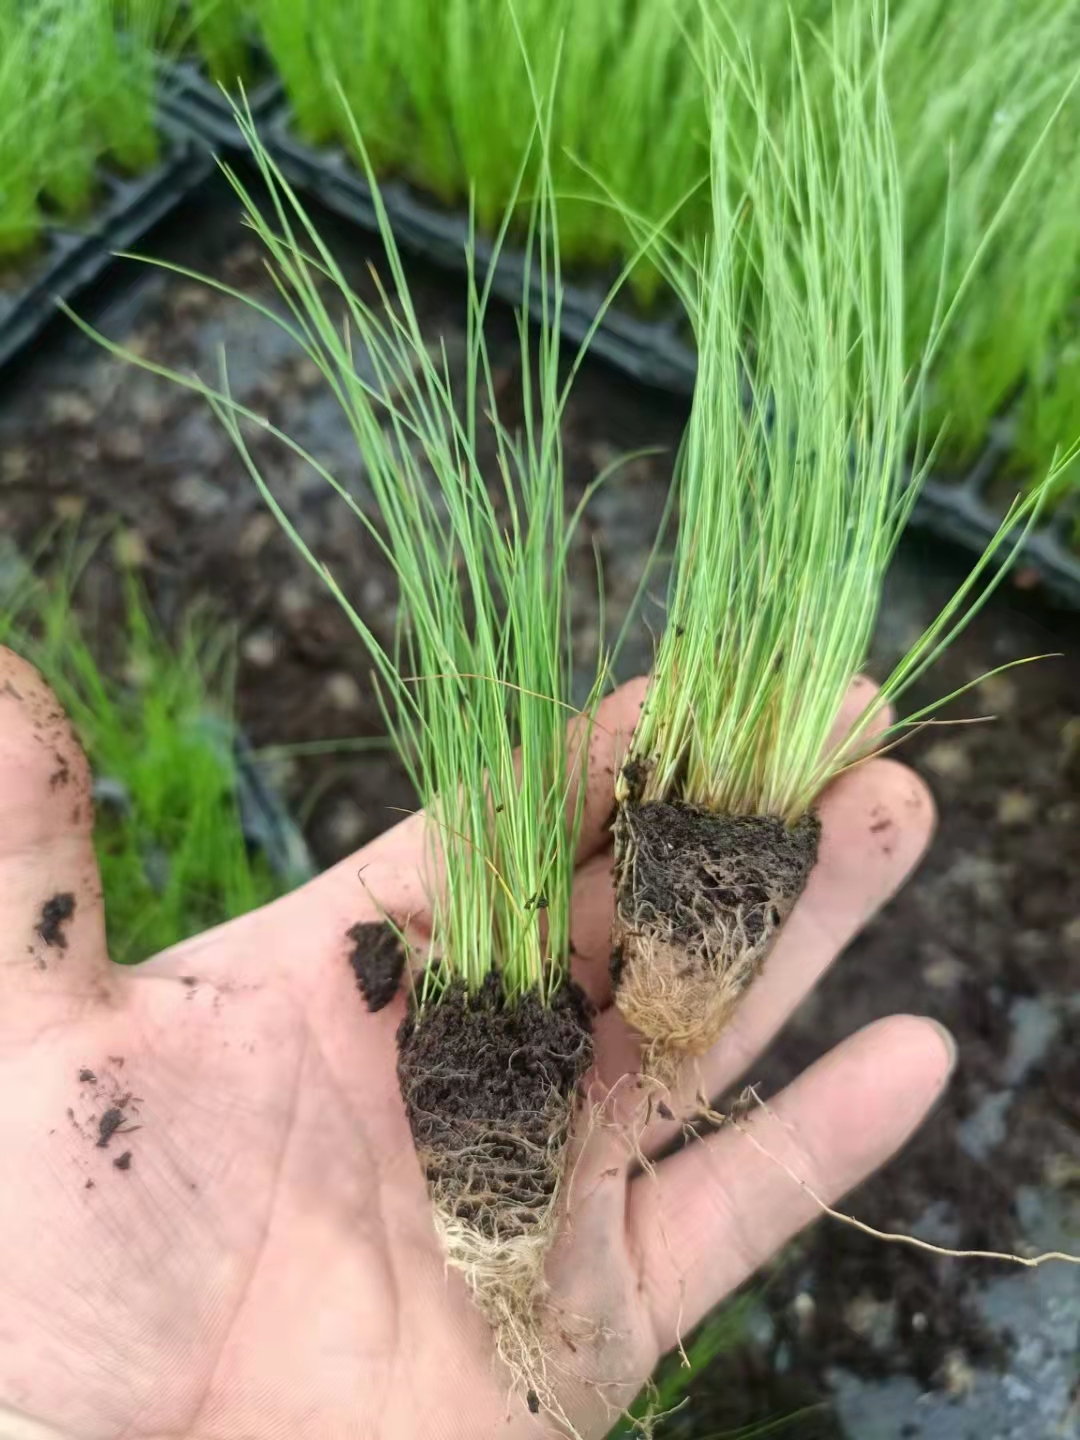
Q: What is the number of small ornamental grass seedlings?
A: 2